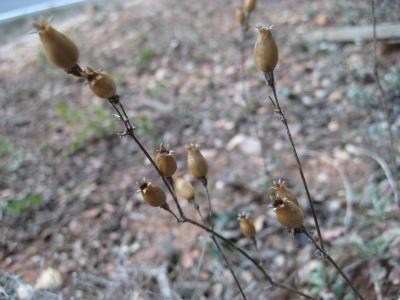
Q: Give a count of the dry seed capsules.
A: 12